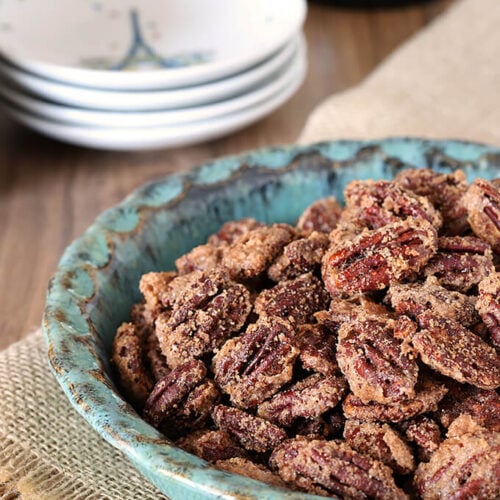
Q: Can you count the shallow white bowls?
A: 4